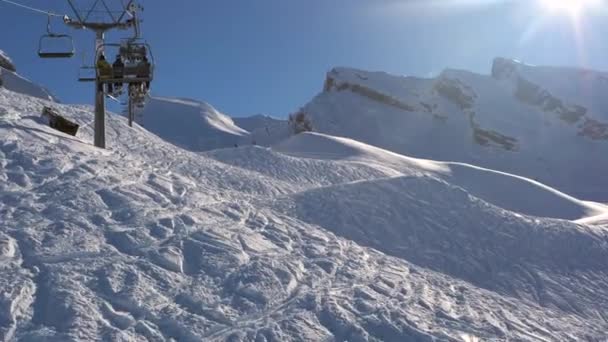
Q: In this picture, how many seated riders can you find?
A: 3